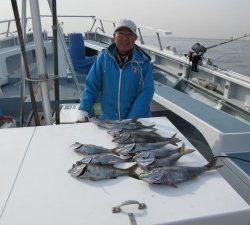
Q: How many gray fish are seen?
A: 11